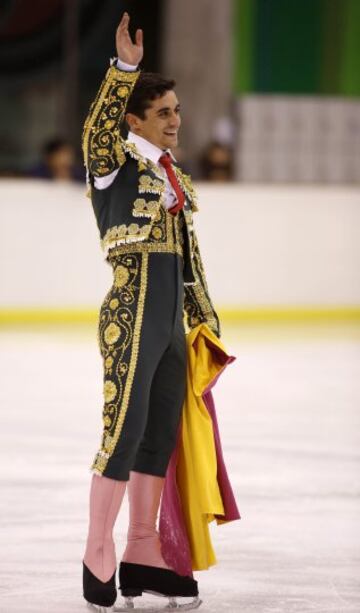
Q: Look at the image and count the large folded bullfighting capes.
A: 1